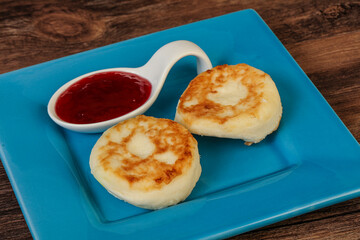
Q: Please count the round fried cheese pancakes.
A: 2